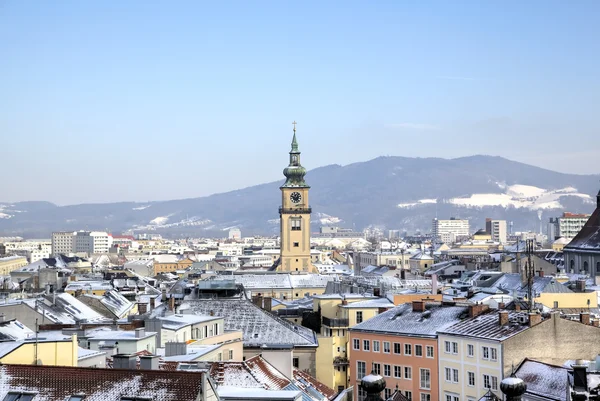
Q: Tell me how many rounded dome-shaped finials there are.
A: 2